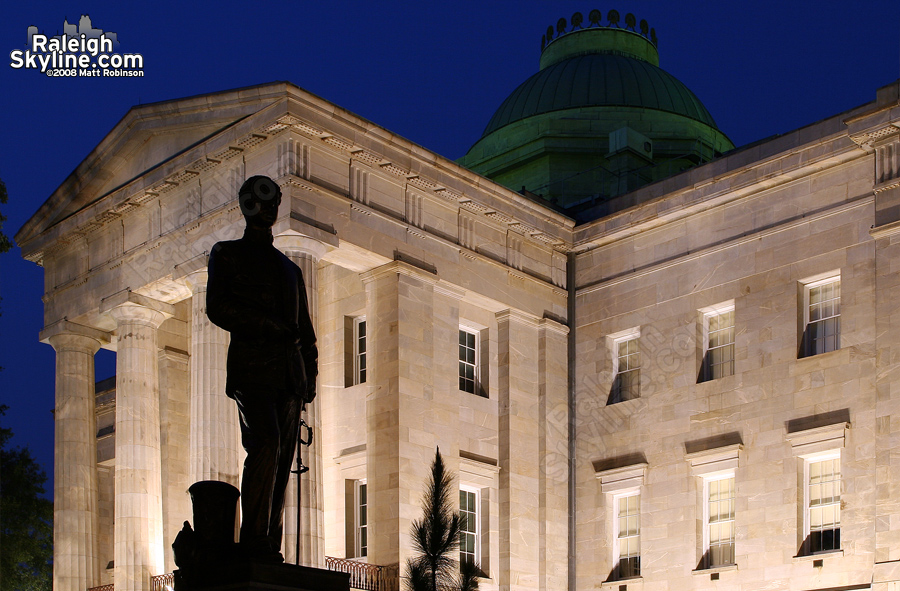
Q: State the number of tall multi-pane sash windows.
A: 10